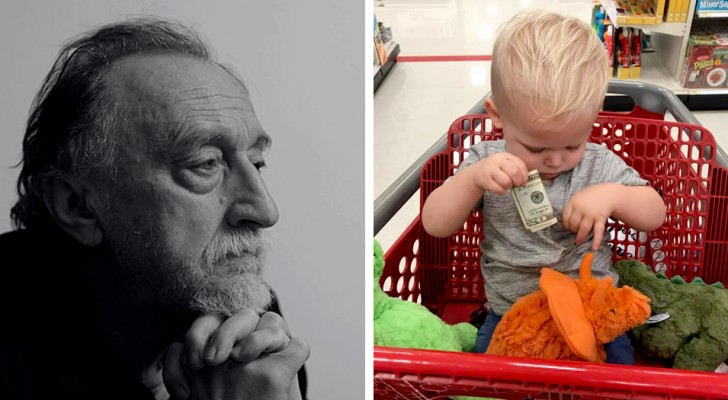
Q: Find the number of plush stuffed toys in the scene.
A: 3